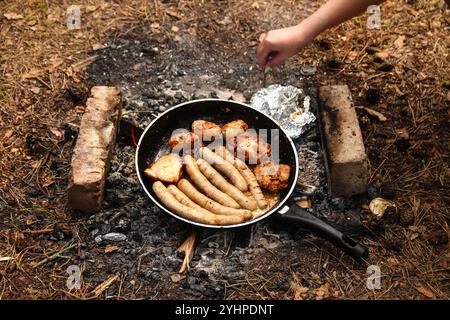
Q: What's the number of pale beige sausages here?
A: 7